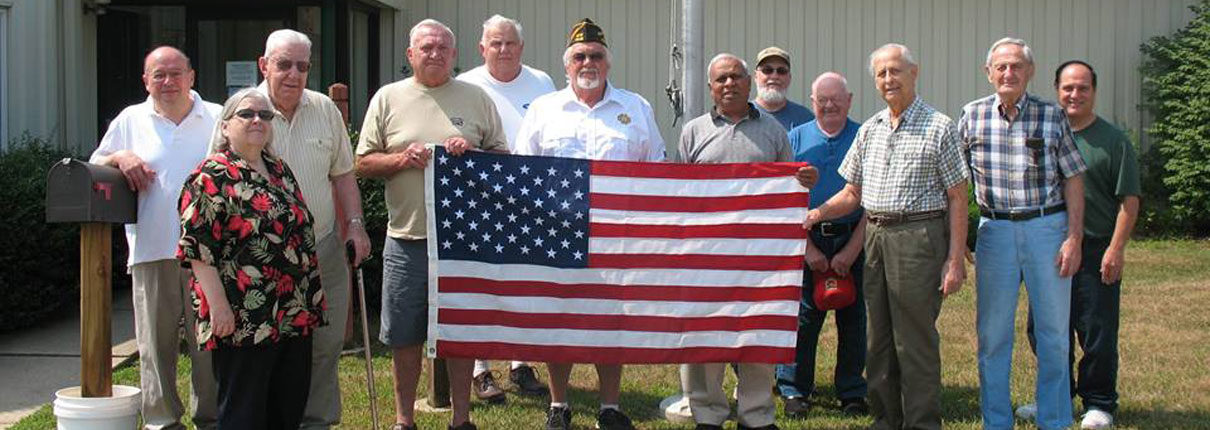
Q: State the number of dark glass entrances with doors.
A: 1